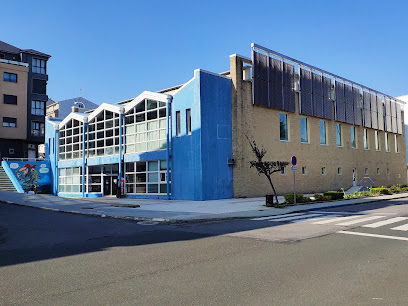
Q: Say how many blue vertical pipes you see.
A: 4